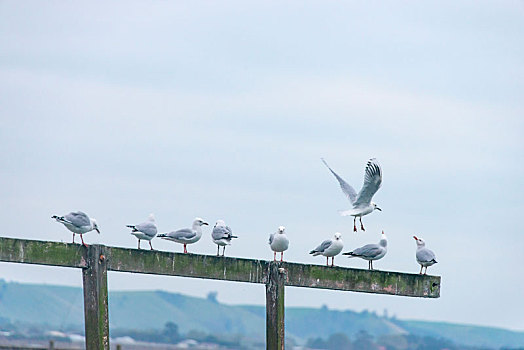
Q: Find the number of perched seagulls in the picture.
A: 8